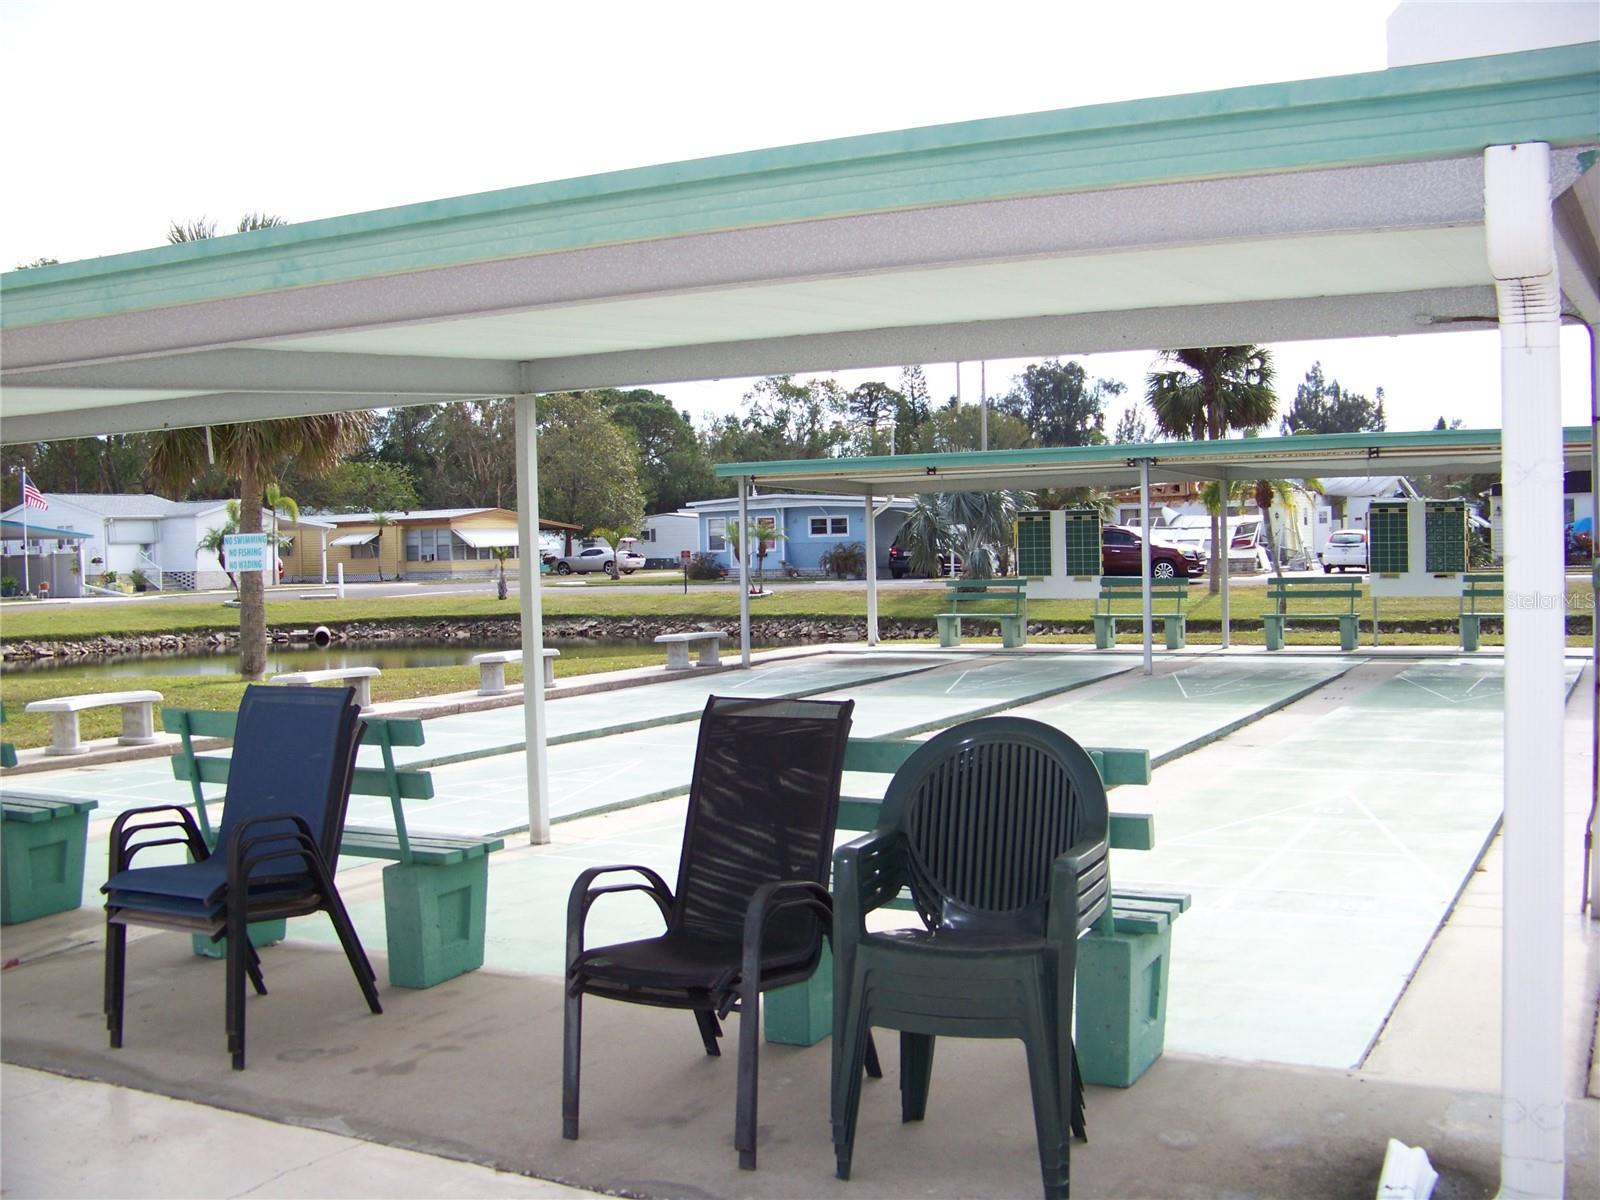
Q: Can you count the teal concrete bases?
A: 12